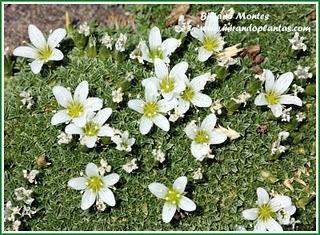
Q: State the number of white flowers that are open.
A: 13